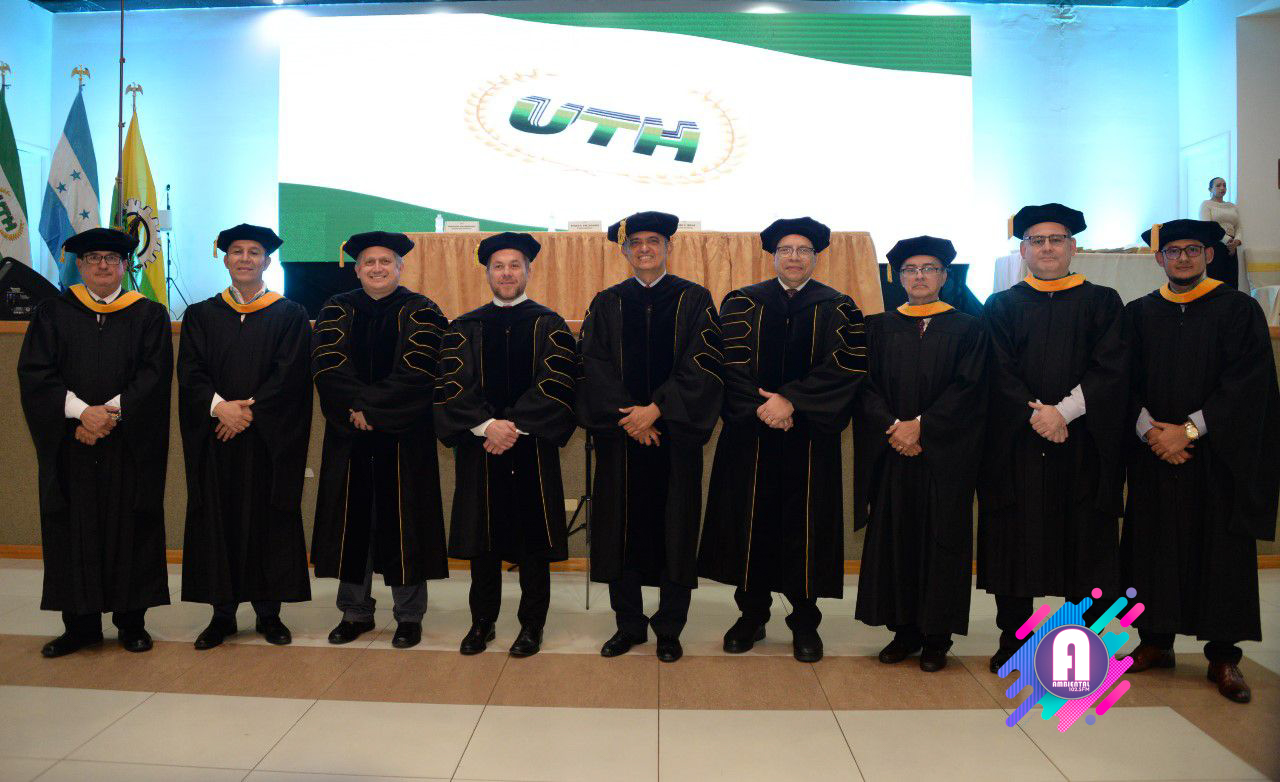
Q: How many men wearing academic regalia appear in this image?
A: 9